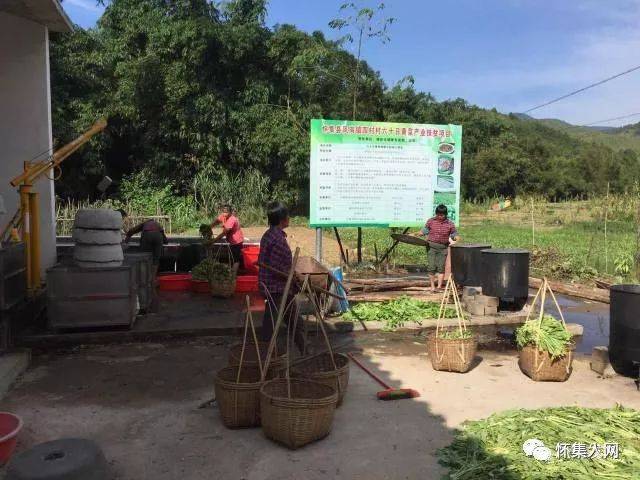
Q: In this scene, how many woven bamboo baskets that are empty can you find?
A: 4